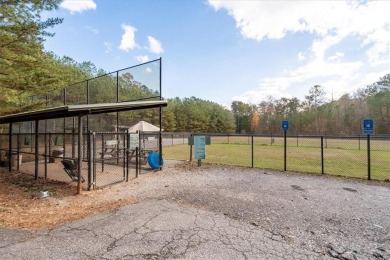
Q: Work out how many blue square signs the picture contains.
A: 2